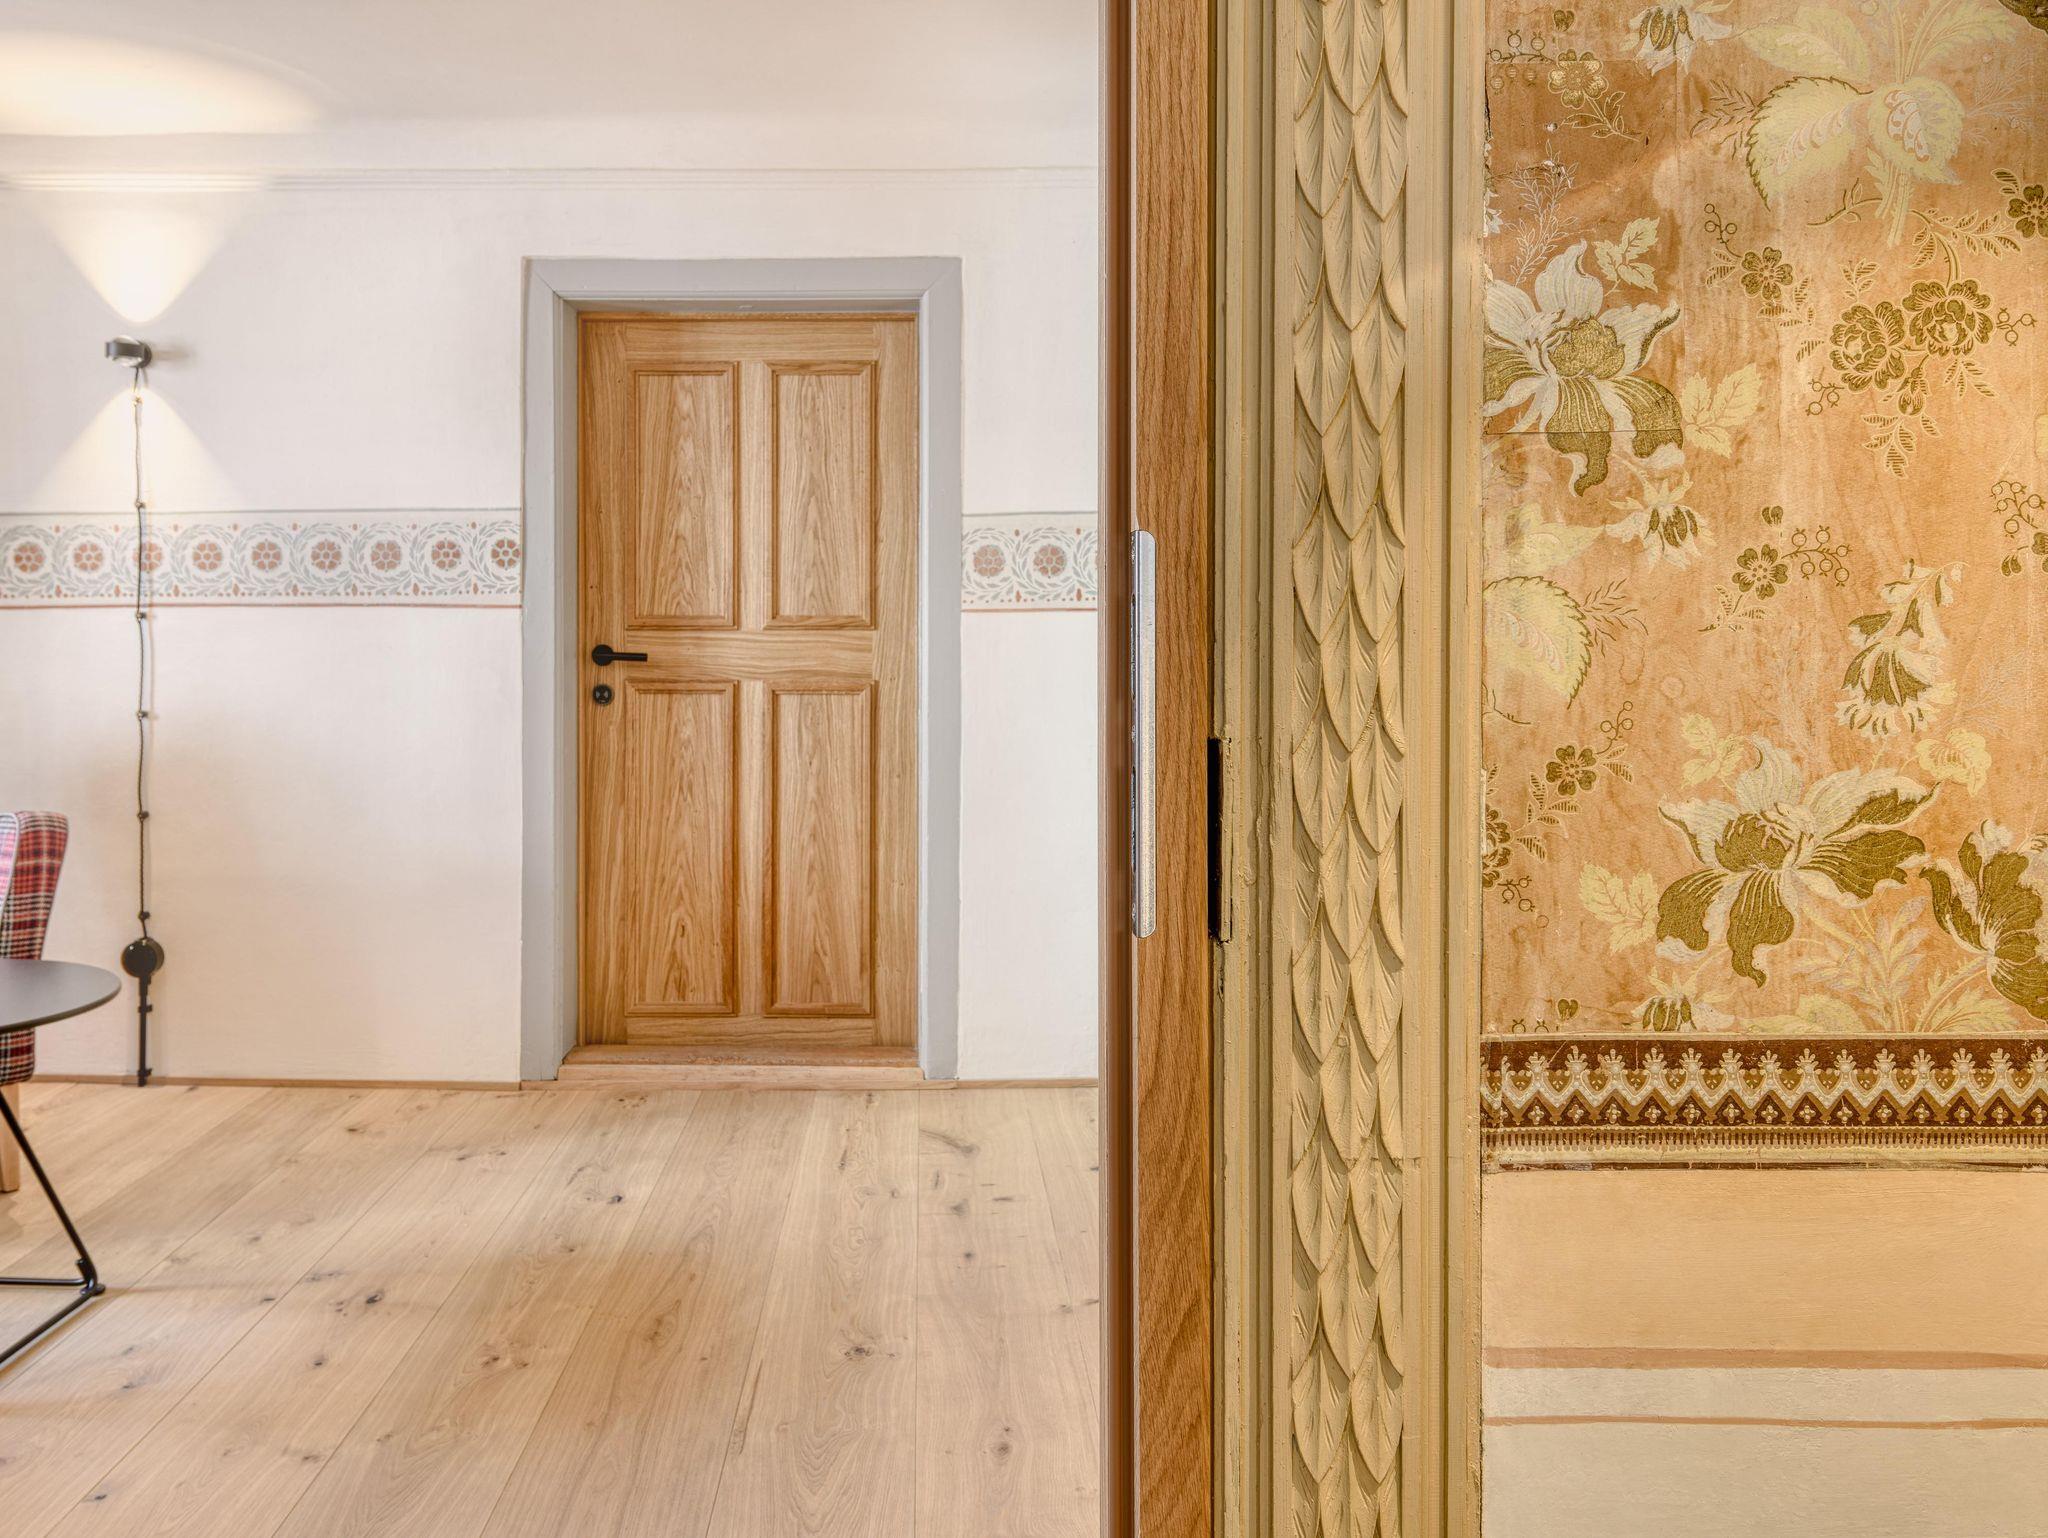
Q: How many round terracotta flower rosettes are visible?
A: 11